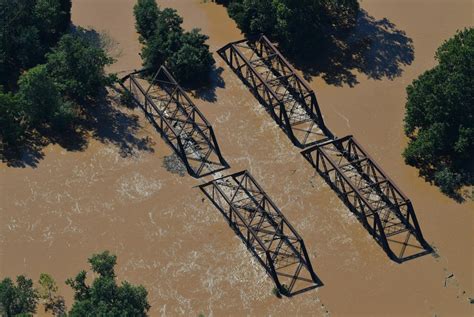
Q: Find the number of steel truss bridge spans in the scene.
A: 4